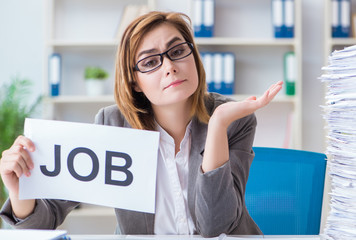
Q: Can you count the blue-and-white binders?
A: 10